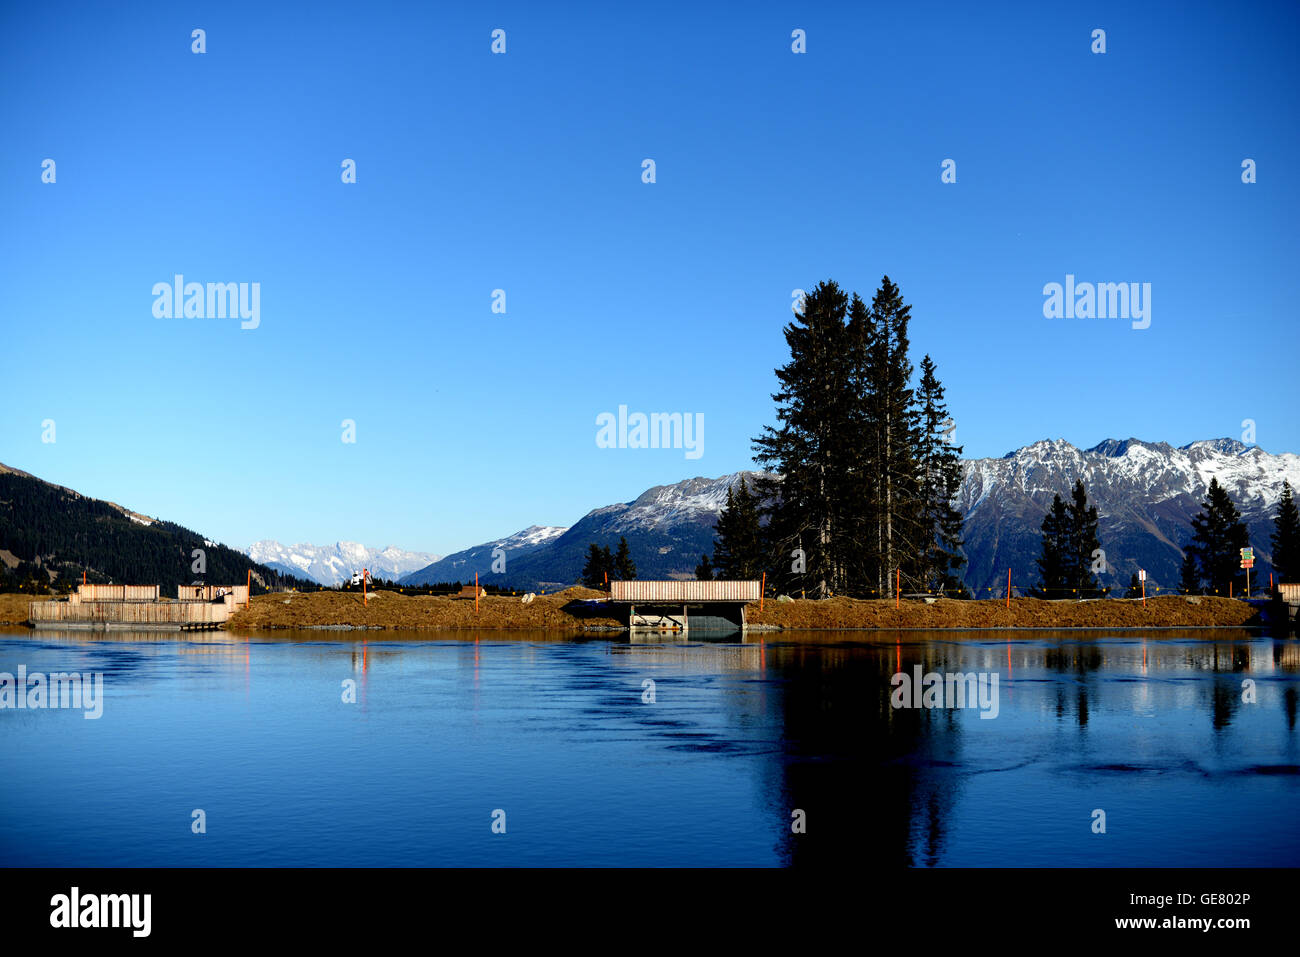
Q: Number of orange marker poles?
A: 11